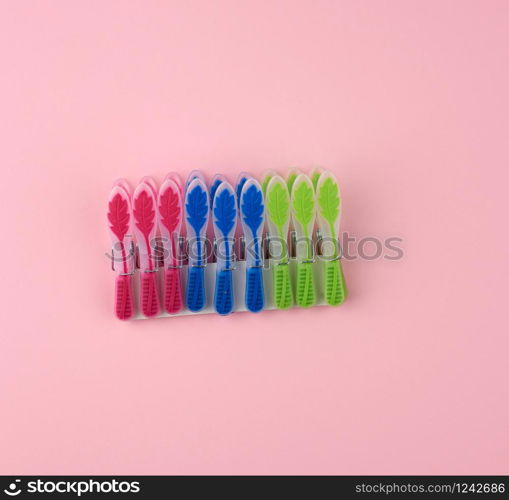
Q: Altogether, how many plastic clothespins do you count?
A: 9